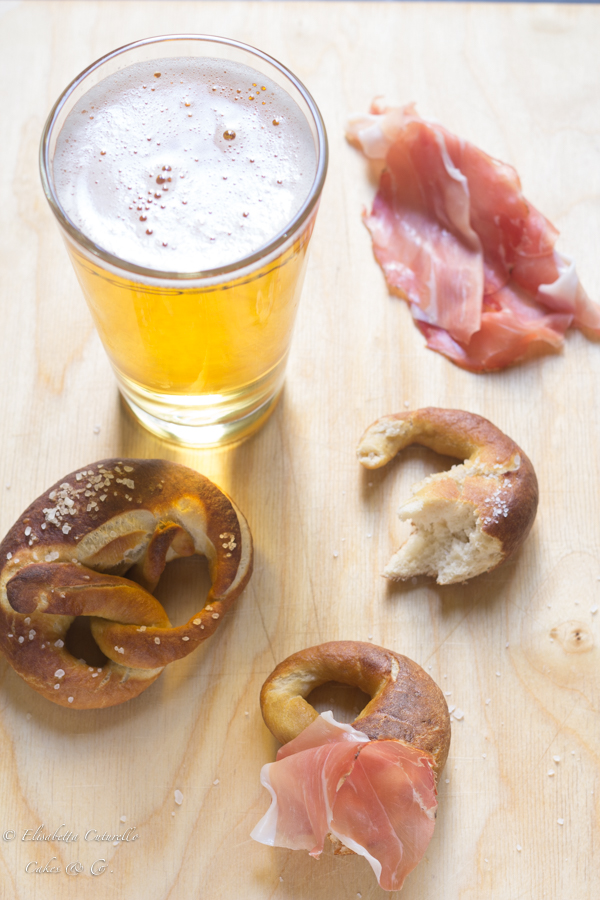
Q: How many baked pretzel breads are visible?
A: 3